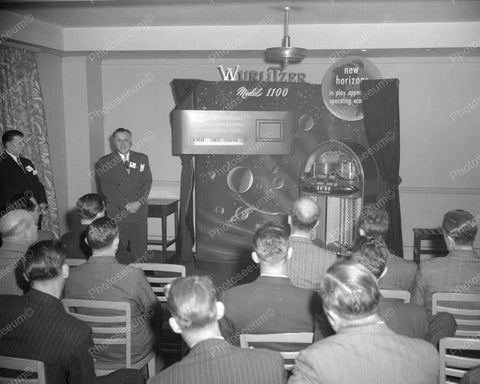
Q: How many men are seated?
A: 12